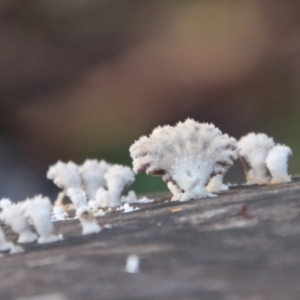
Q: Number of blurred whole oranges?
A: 0